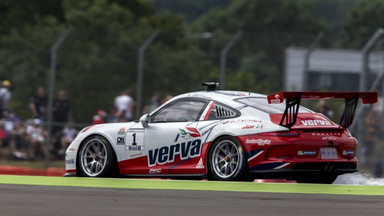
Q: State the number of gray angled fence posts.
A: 5